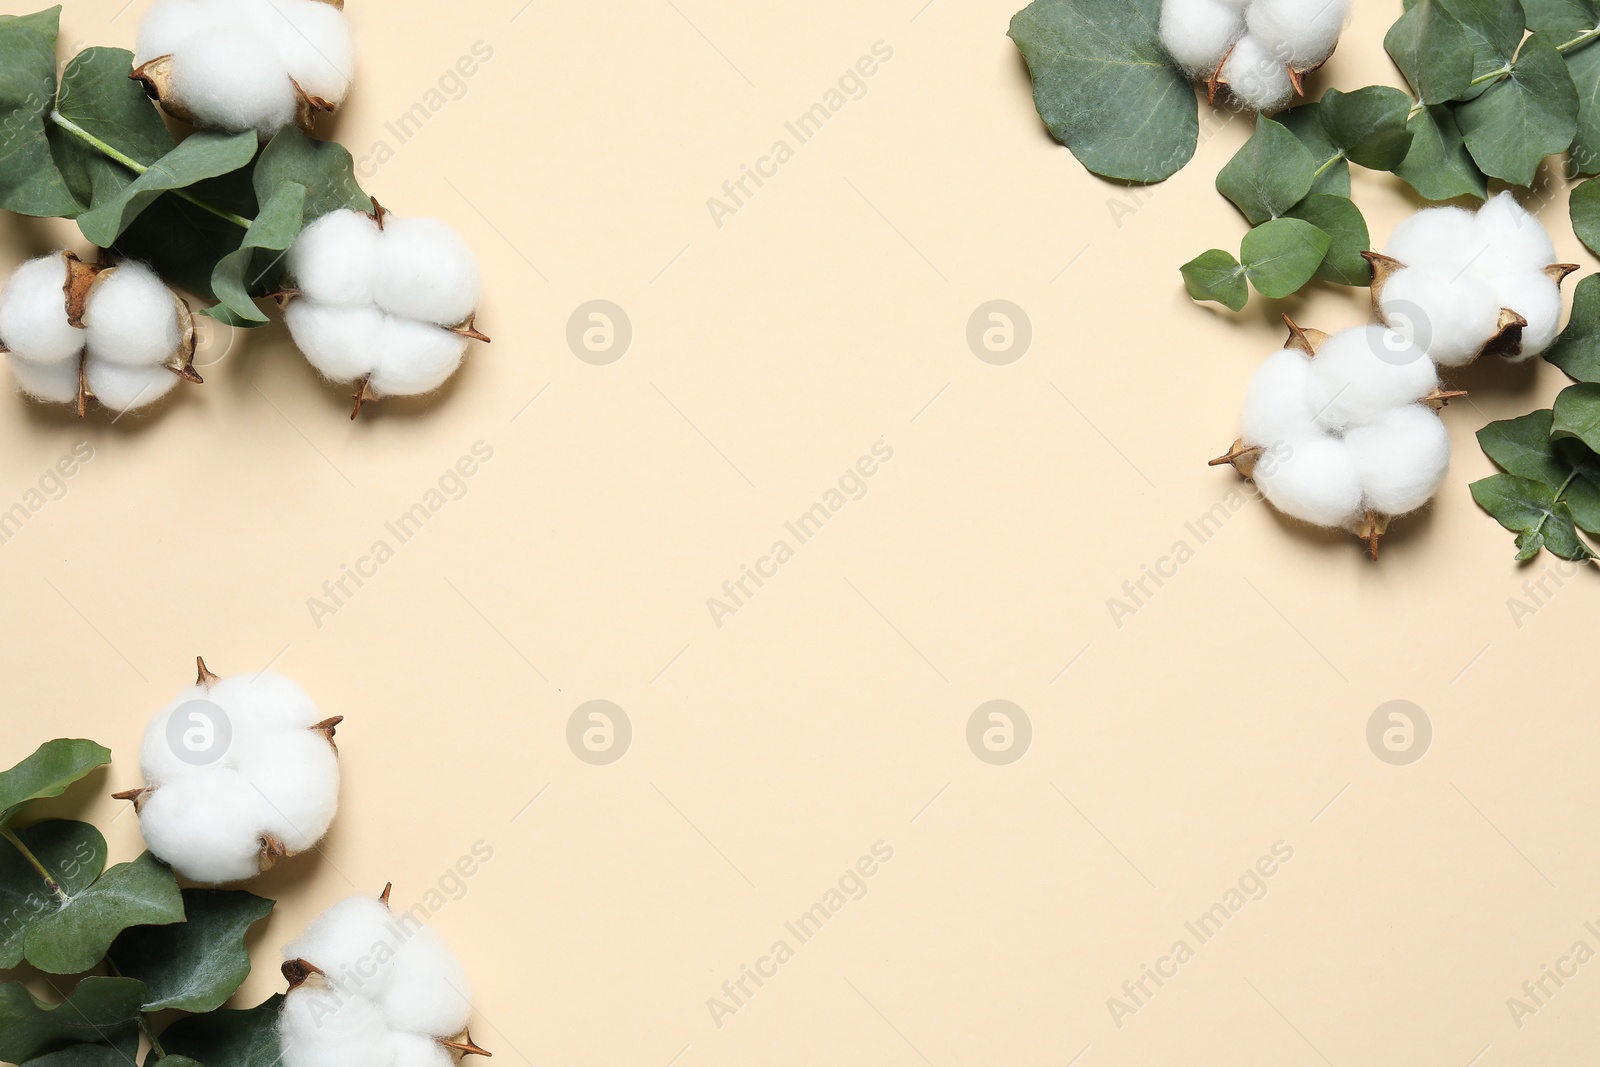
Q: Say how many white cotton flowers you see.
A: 8